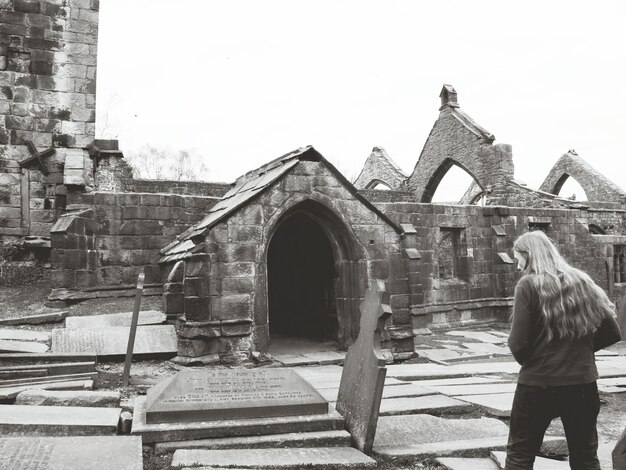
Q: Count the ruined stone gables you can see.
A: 3